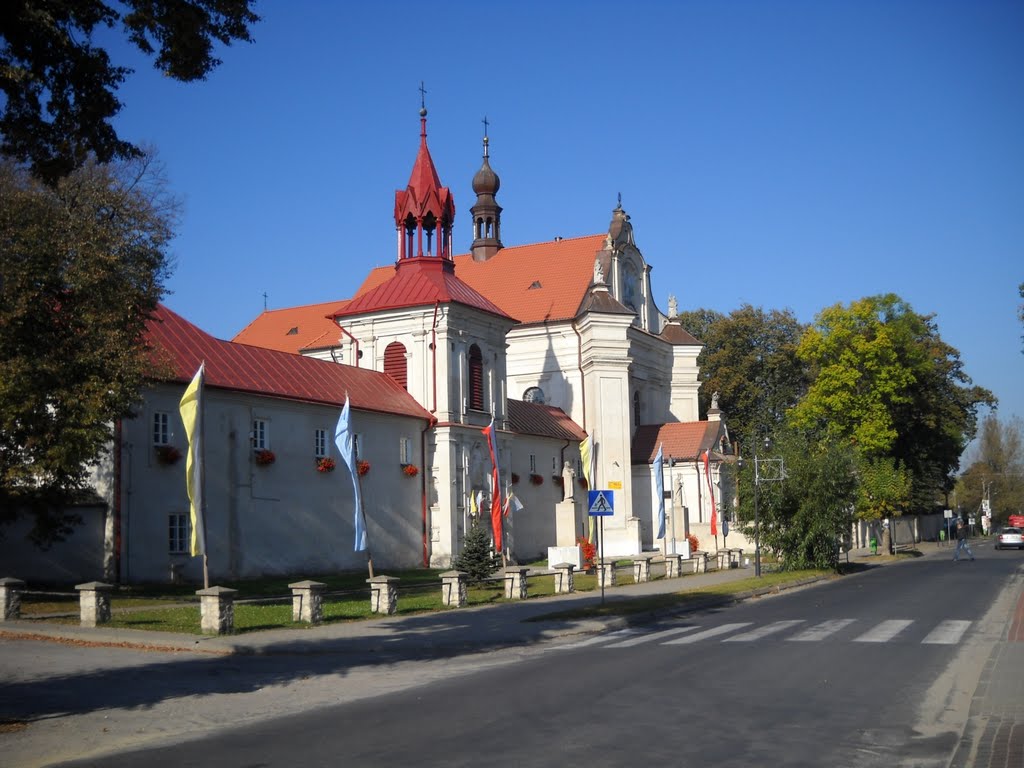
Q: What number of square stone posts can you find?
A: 14